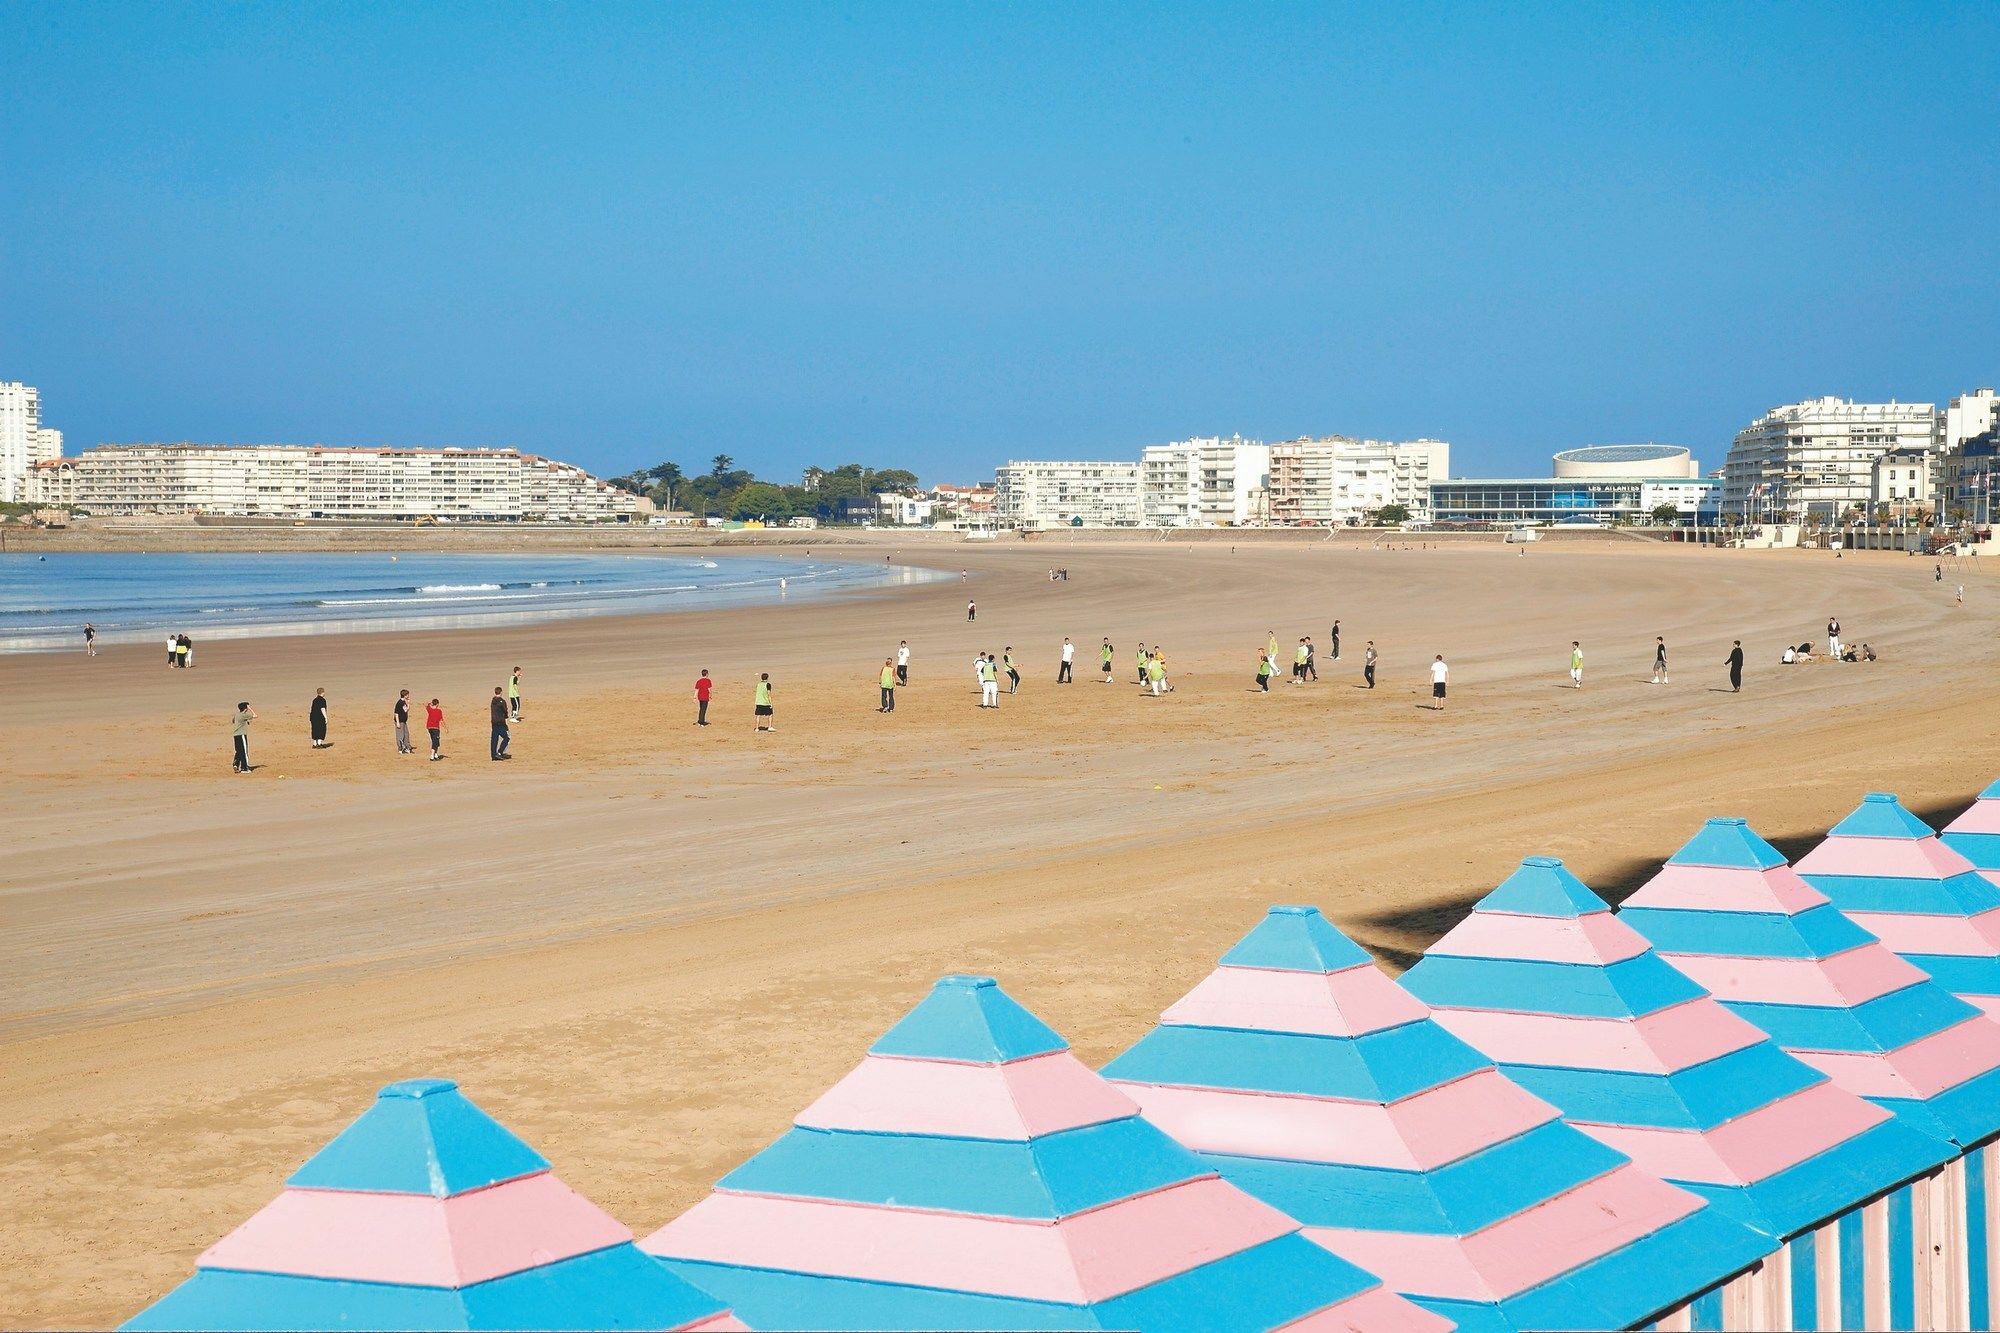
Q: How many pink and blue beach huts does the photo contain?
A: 7